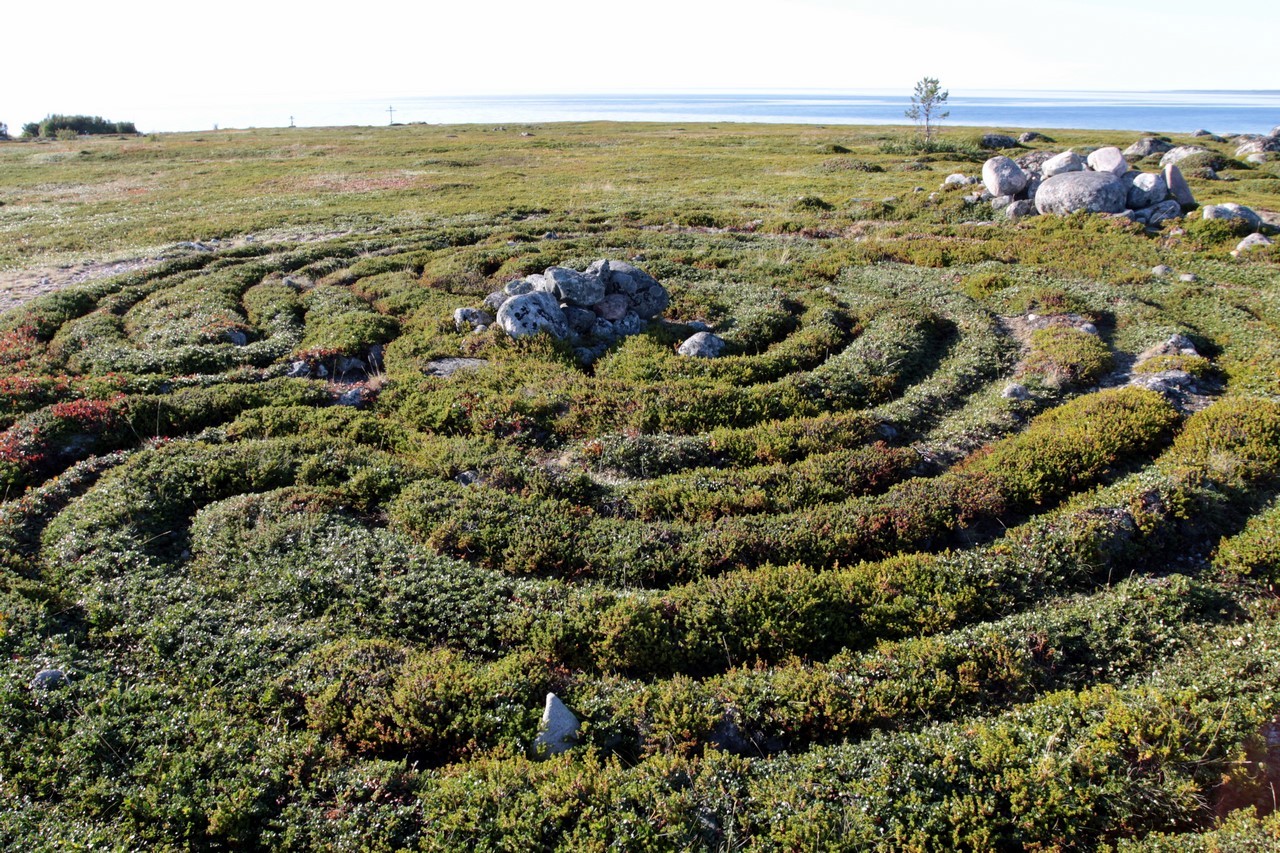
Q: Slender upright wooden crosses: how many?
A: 2